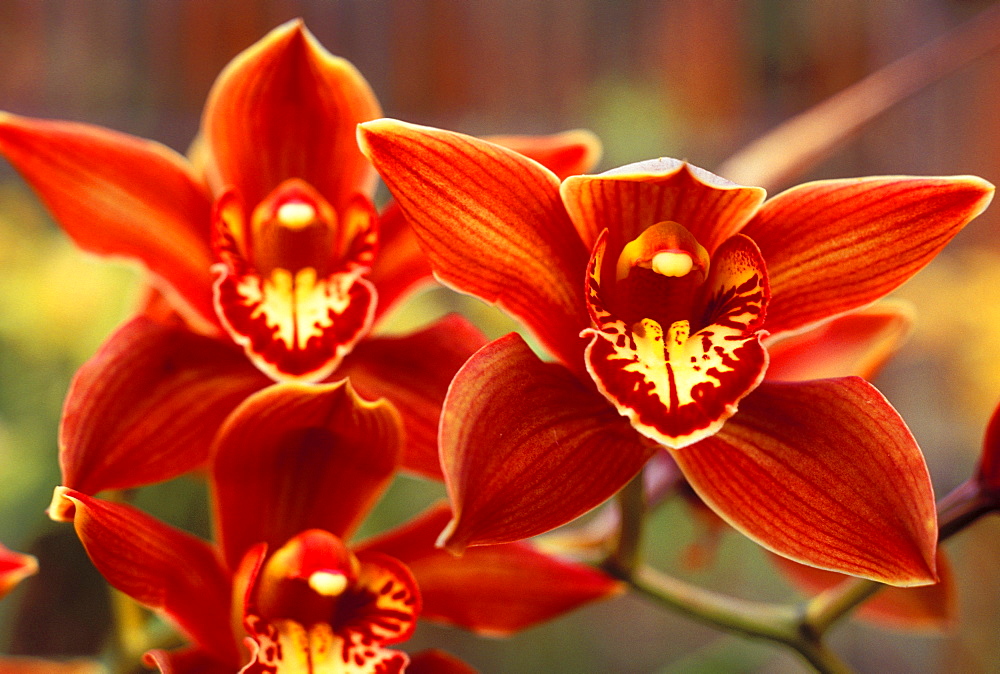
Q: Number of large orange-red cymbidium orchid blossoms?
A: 3